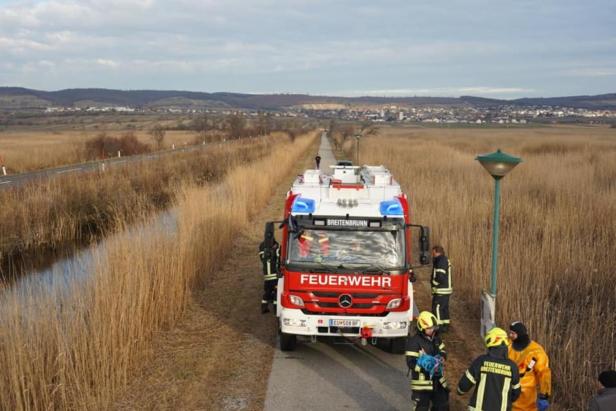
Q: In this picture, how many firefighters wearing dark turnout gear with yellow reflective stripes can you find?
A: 4